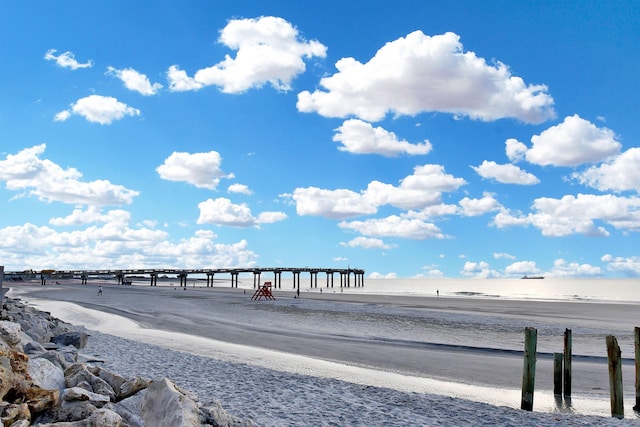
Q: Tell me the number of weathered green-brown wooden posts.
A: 5